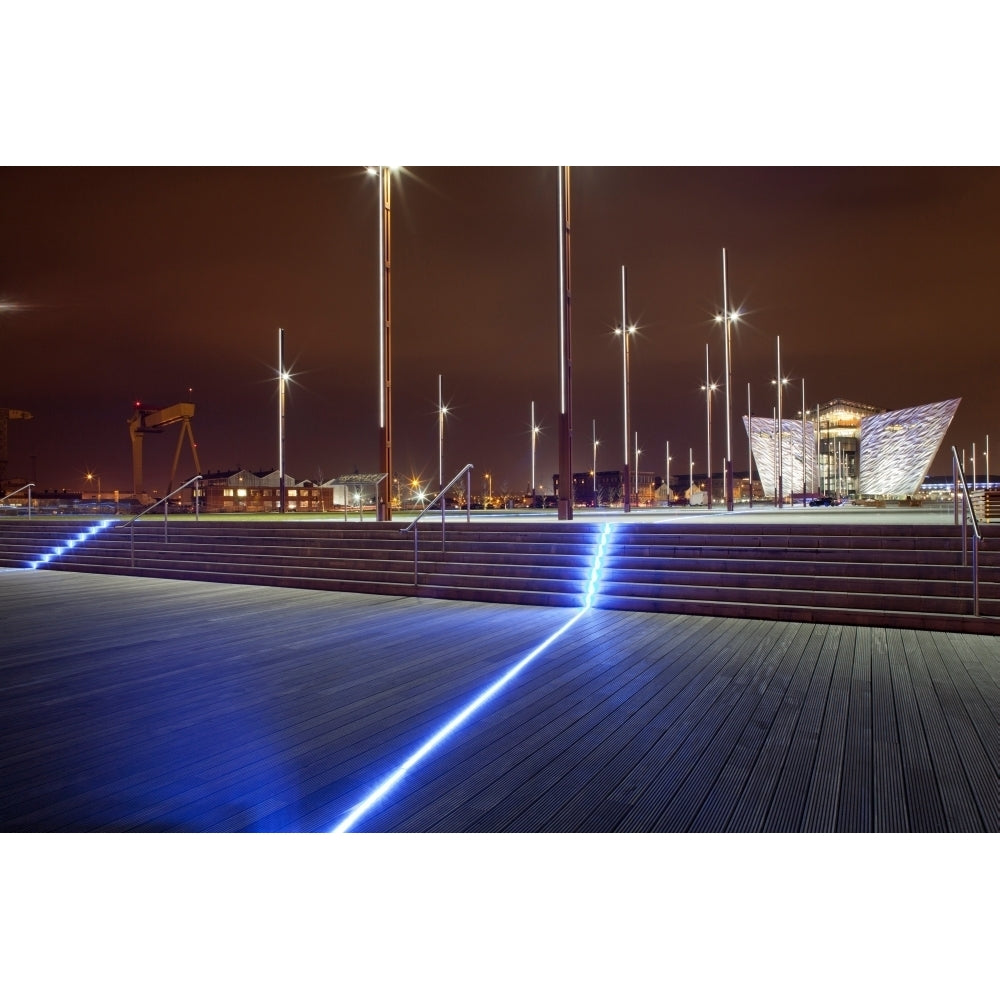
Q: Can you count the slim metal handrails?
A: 4